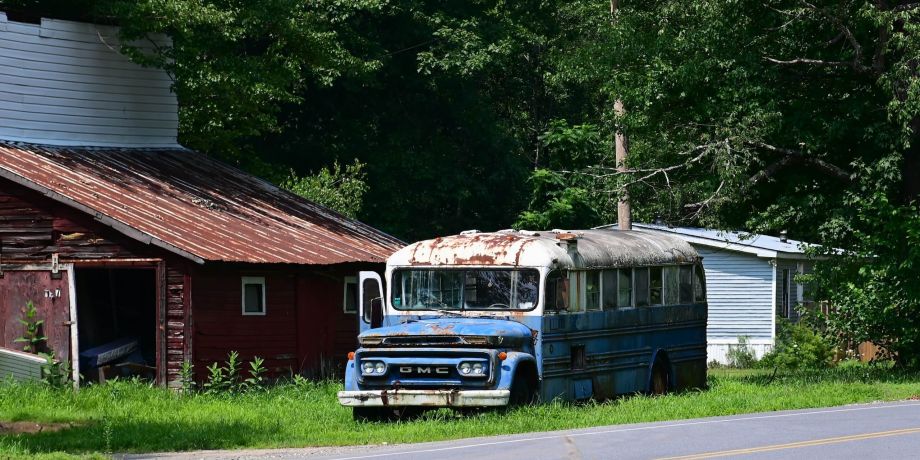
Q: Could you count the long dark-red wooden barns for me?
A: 1